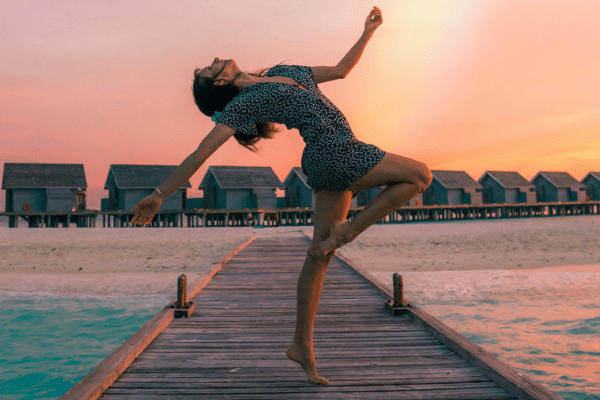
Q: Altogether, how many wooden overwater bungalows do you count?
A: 9